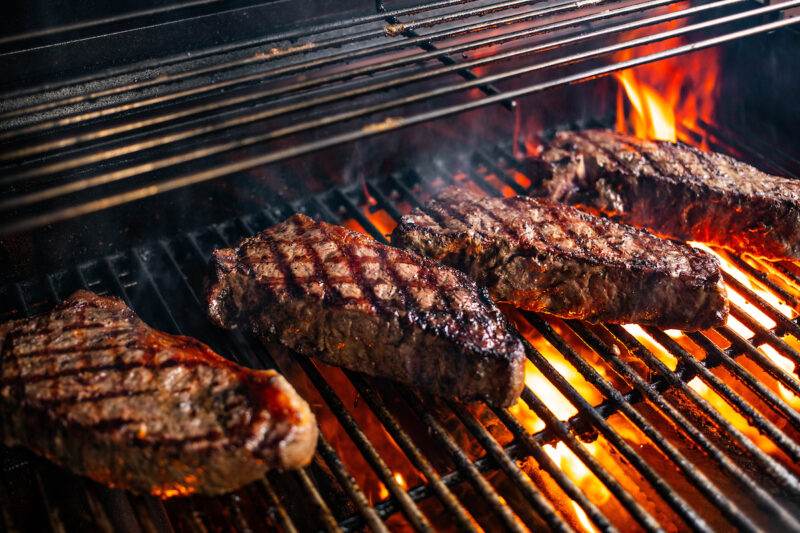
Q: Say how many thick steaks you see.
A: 4